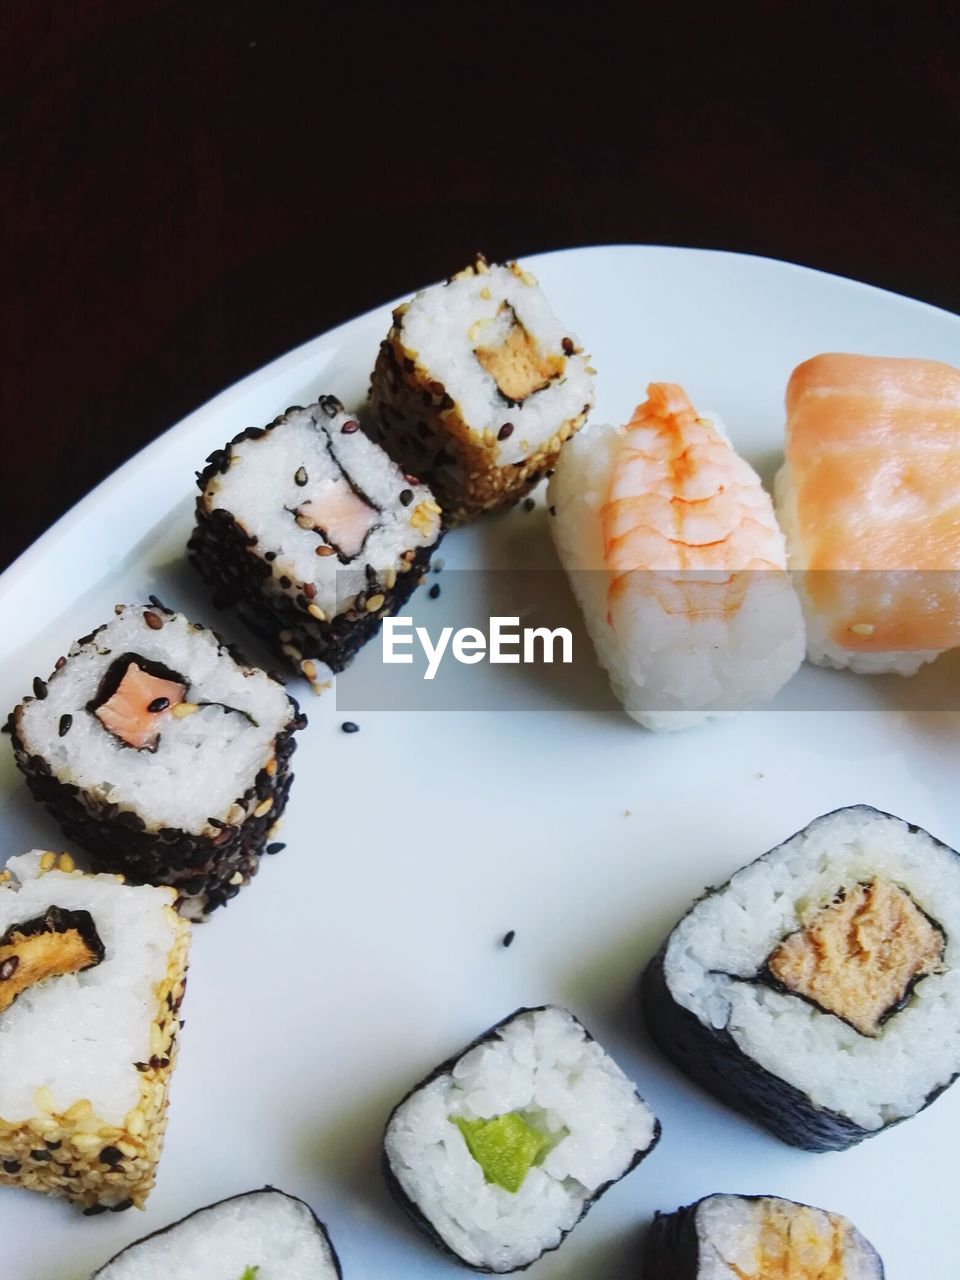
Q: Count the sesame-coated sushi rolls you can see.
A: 4